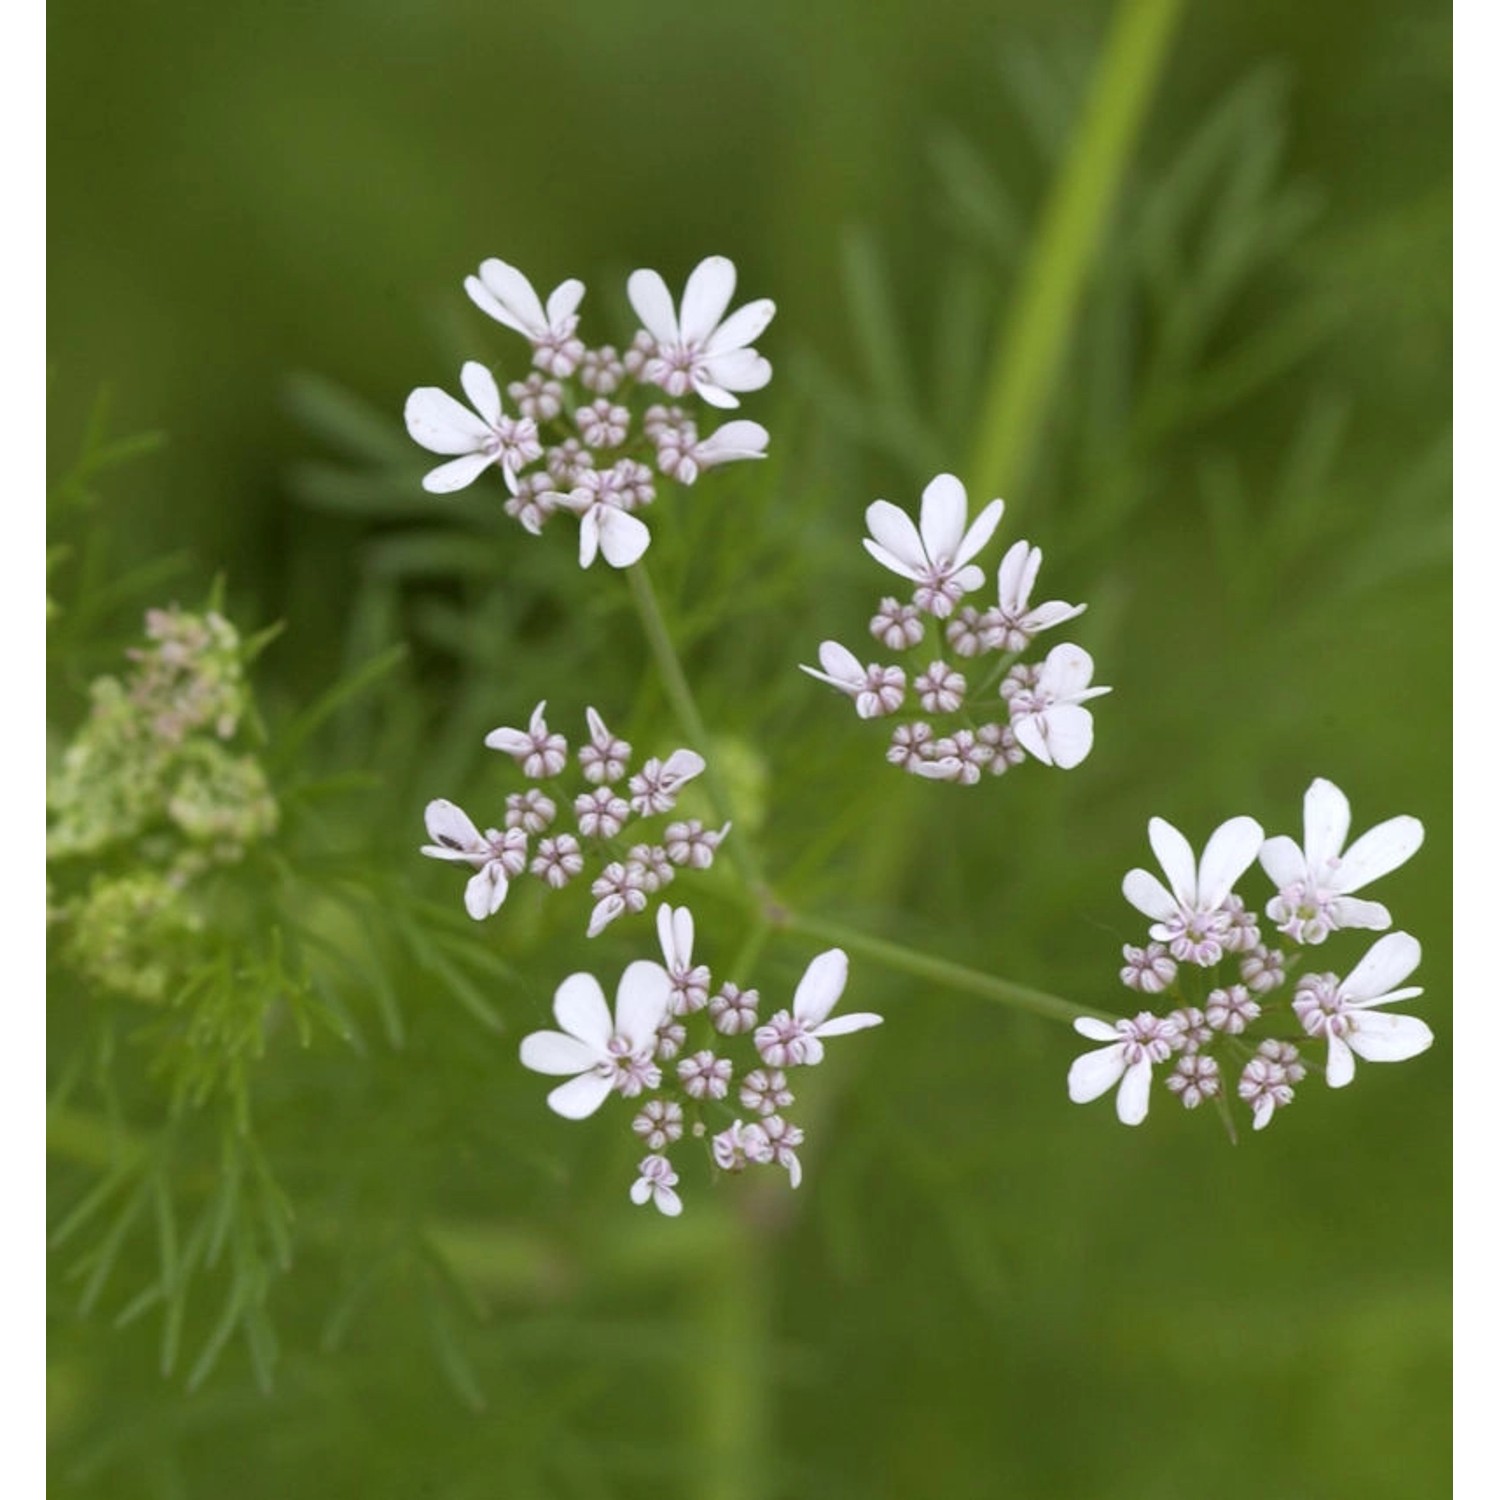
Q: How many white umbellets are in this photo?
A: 5